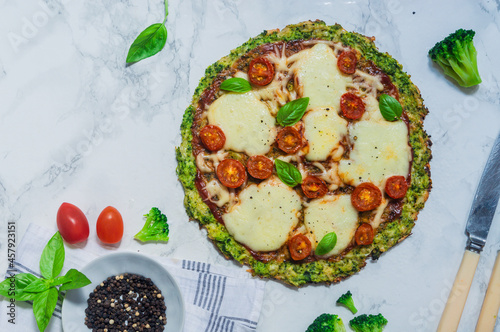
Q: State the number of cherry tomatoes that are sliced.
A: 12